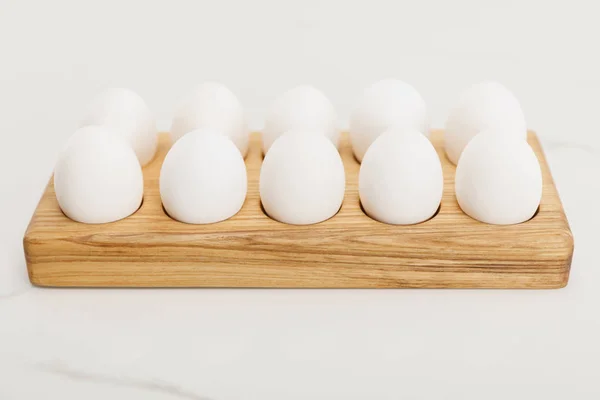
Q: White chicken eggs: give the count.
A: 10